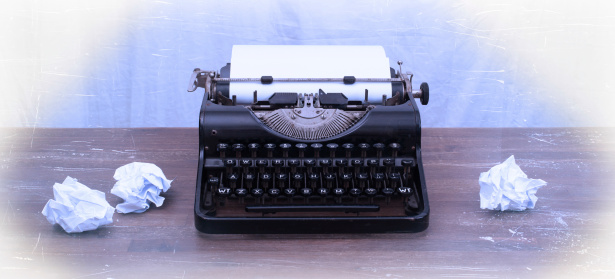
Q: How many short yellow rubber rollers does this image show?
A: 0